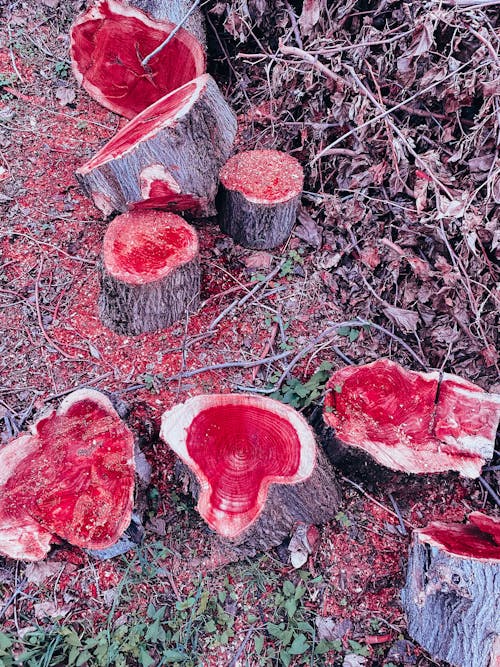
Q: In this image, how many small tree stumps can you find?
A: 2